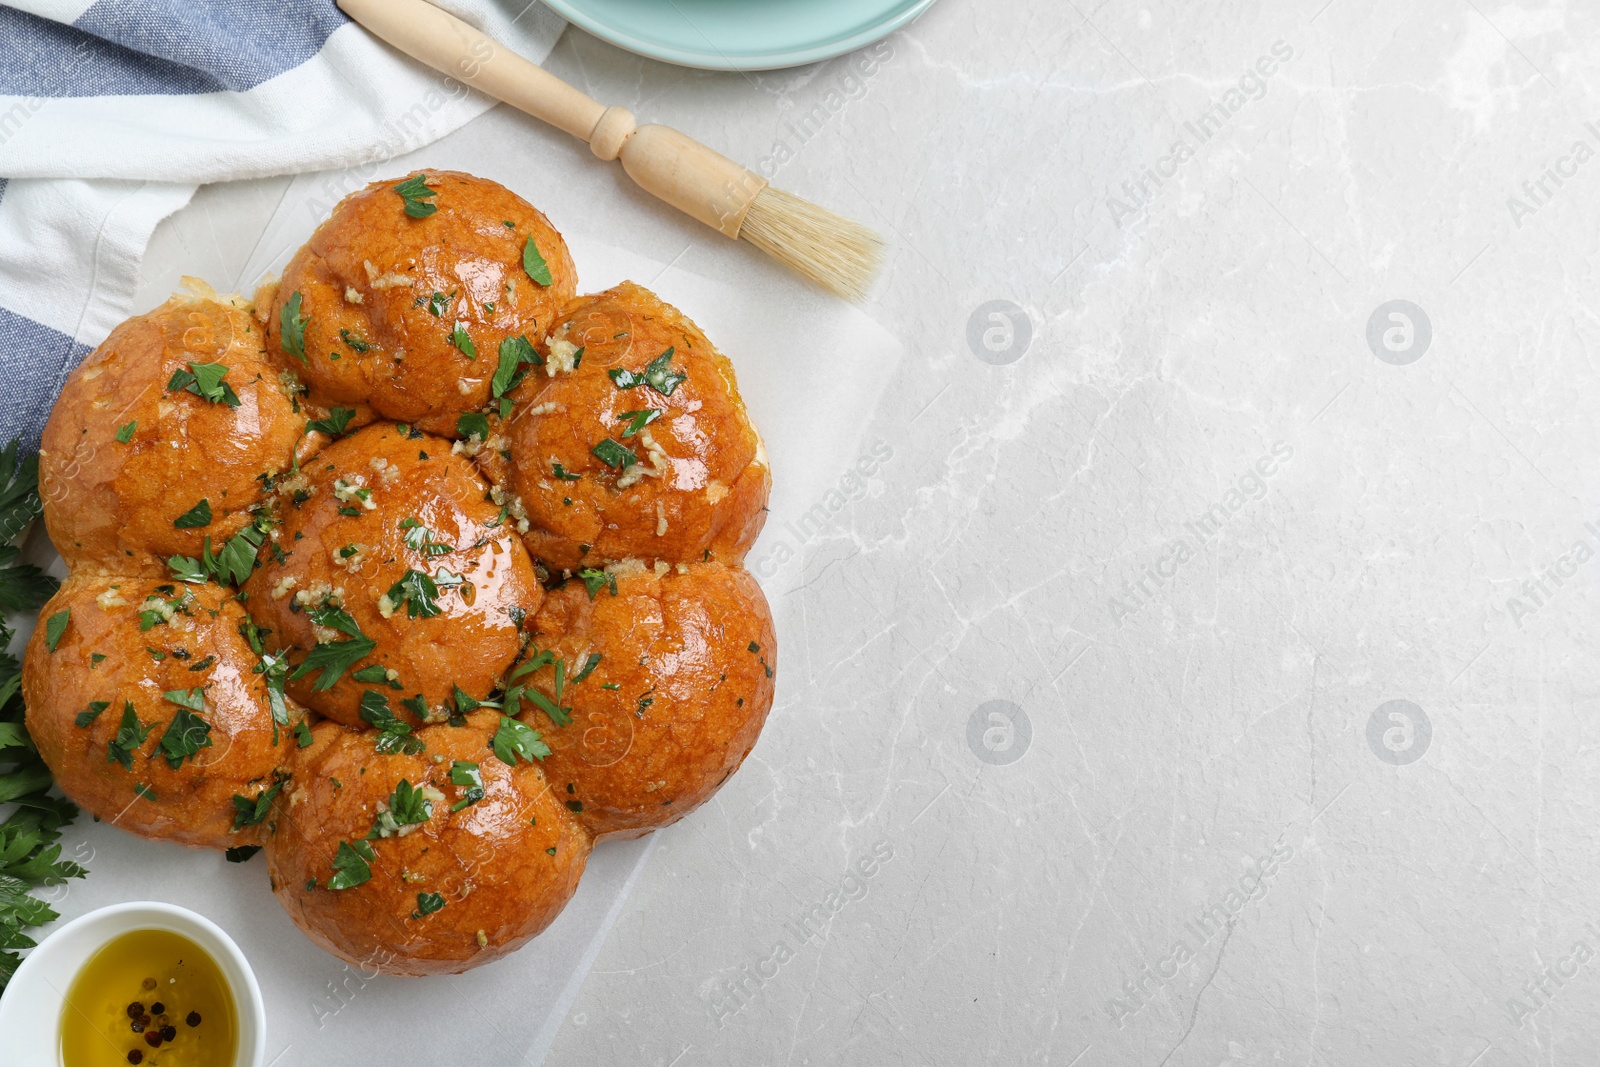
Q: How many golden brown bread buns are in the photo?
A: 7